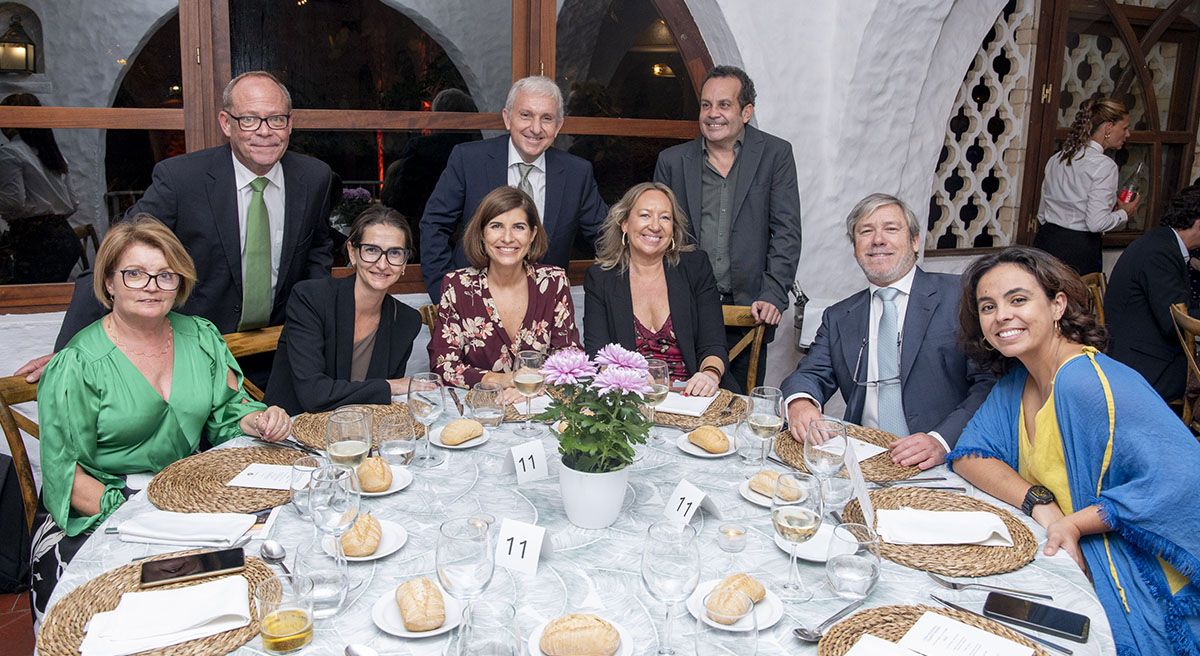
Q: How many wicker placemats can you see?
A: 8